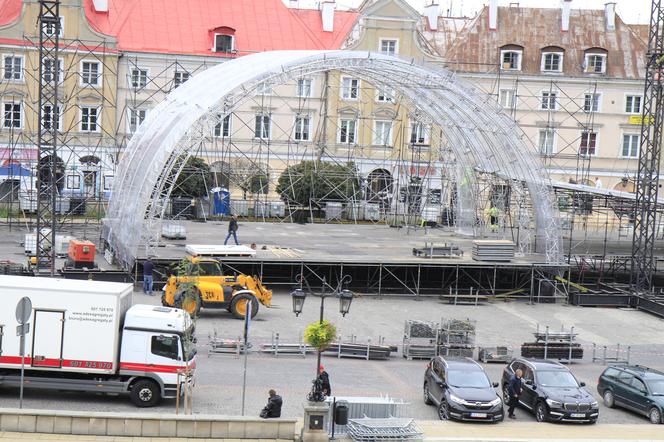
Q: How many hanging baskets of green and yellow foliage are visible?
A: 1